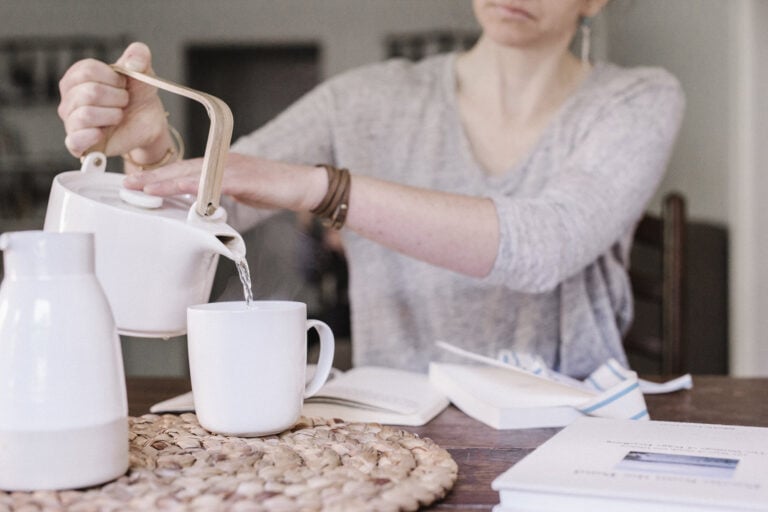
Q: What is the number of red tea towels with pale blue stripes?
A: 0